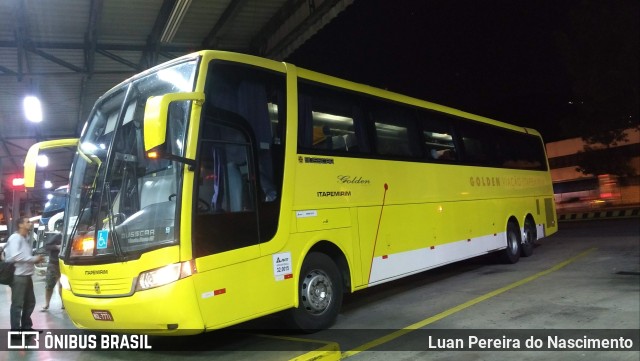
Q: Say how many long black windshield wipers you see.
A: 2